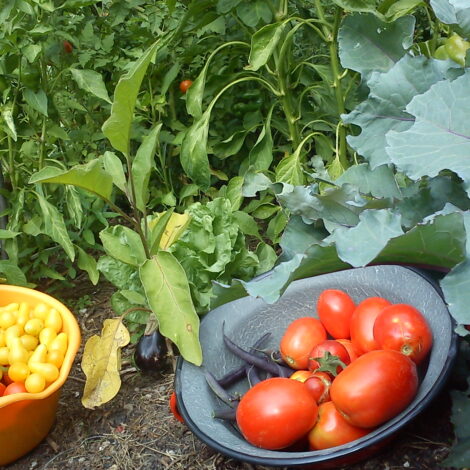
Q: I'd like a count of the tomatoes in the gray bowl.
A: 10